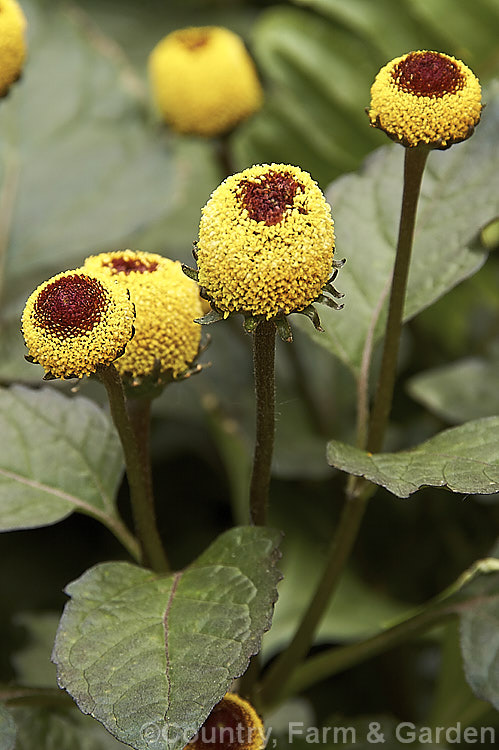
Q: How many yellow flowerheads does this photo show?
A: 7